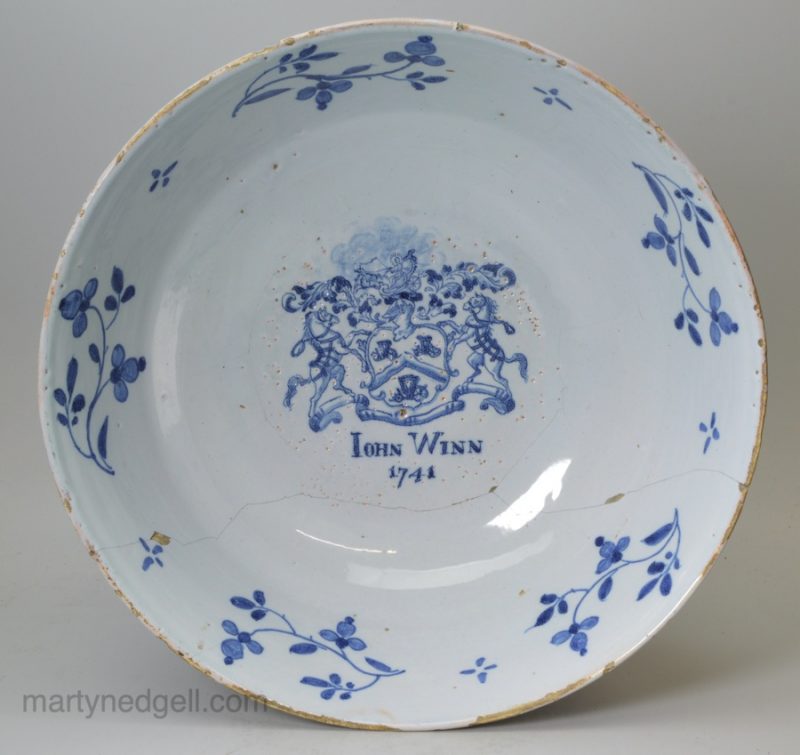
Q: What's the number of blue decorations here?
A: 11